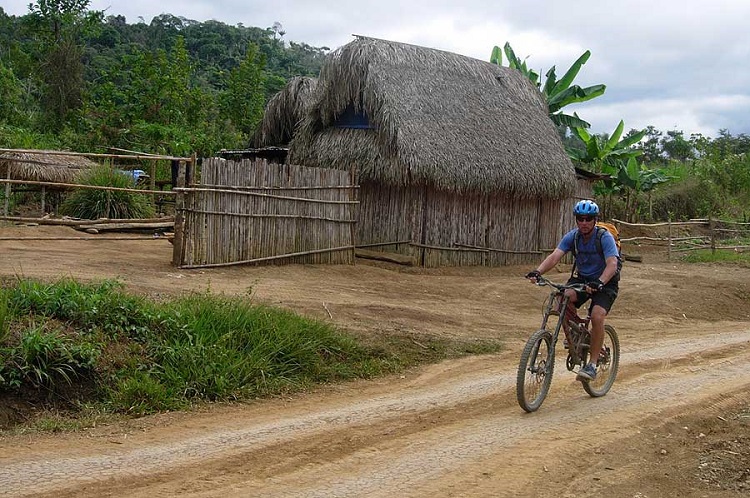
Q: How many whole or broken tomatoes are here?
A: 0